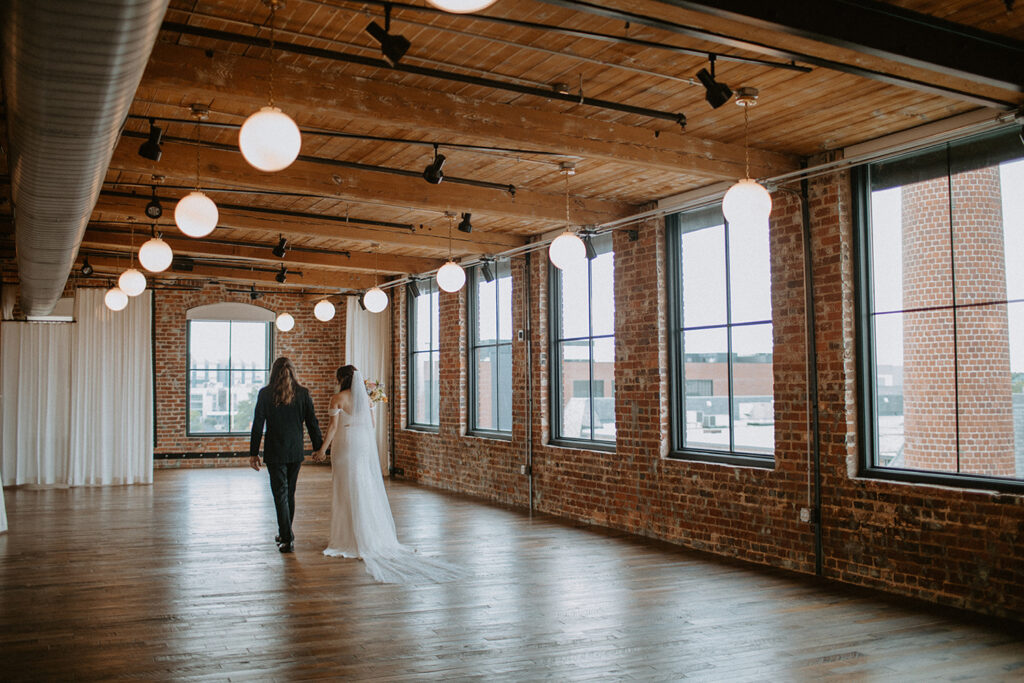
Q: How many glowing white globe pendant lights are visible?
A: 12